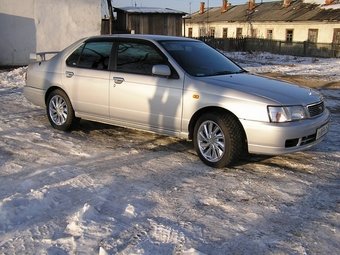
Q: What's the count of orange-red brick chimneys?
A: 5